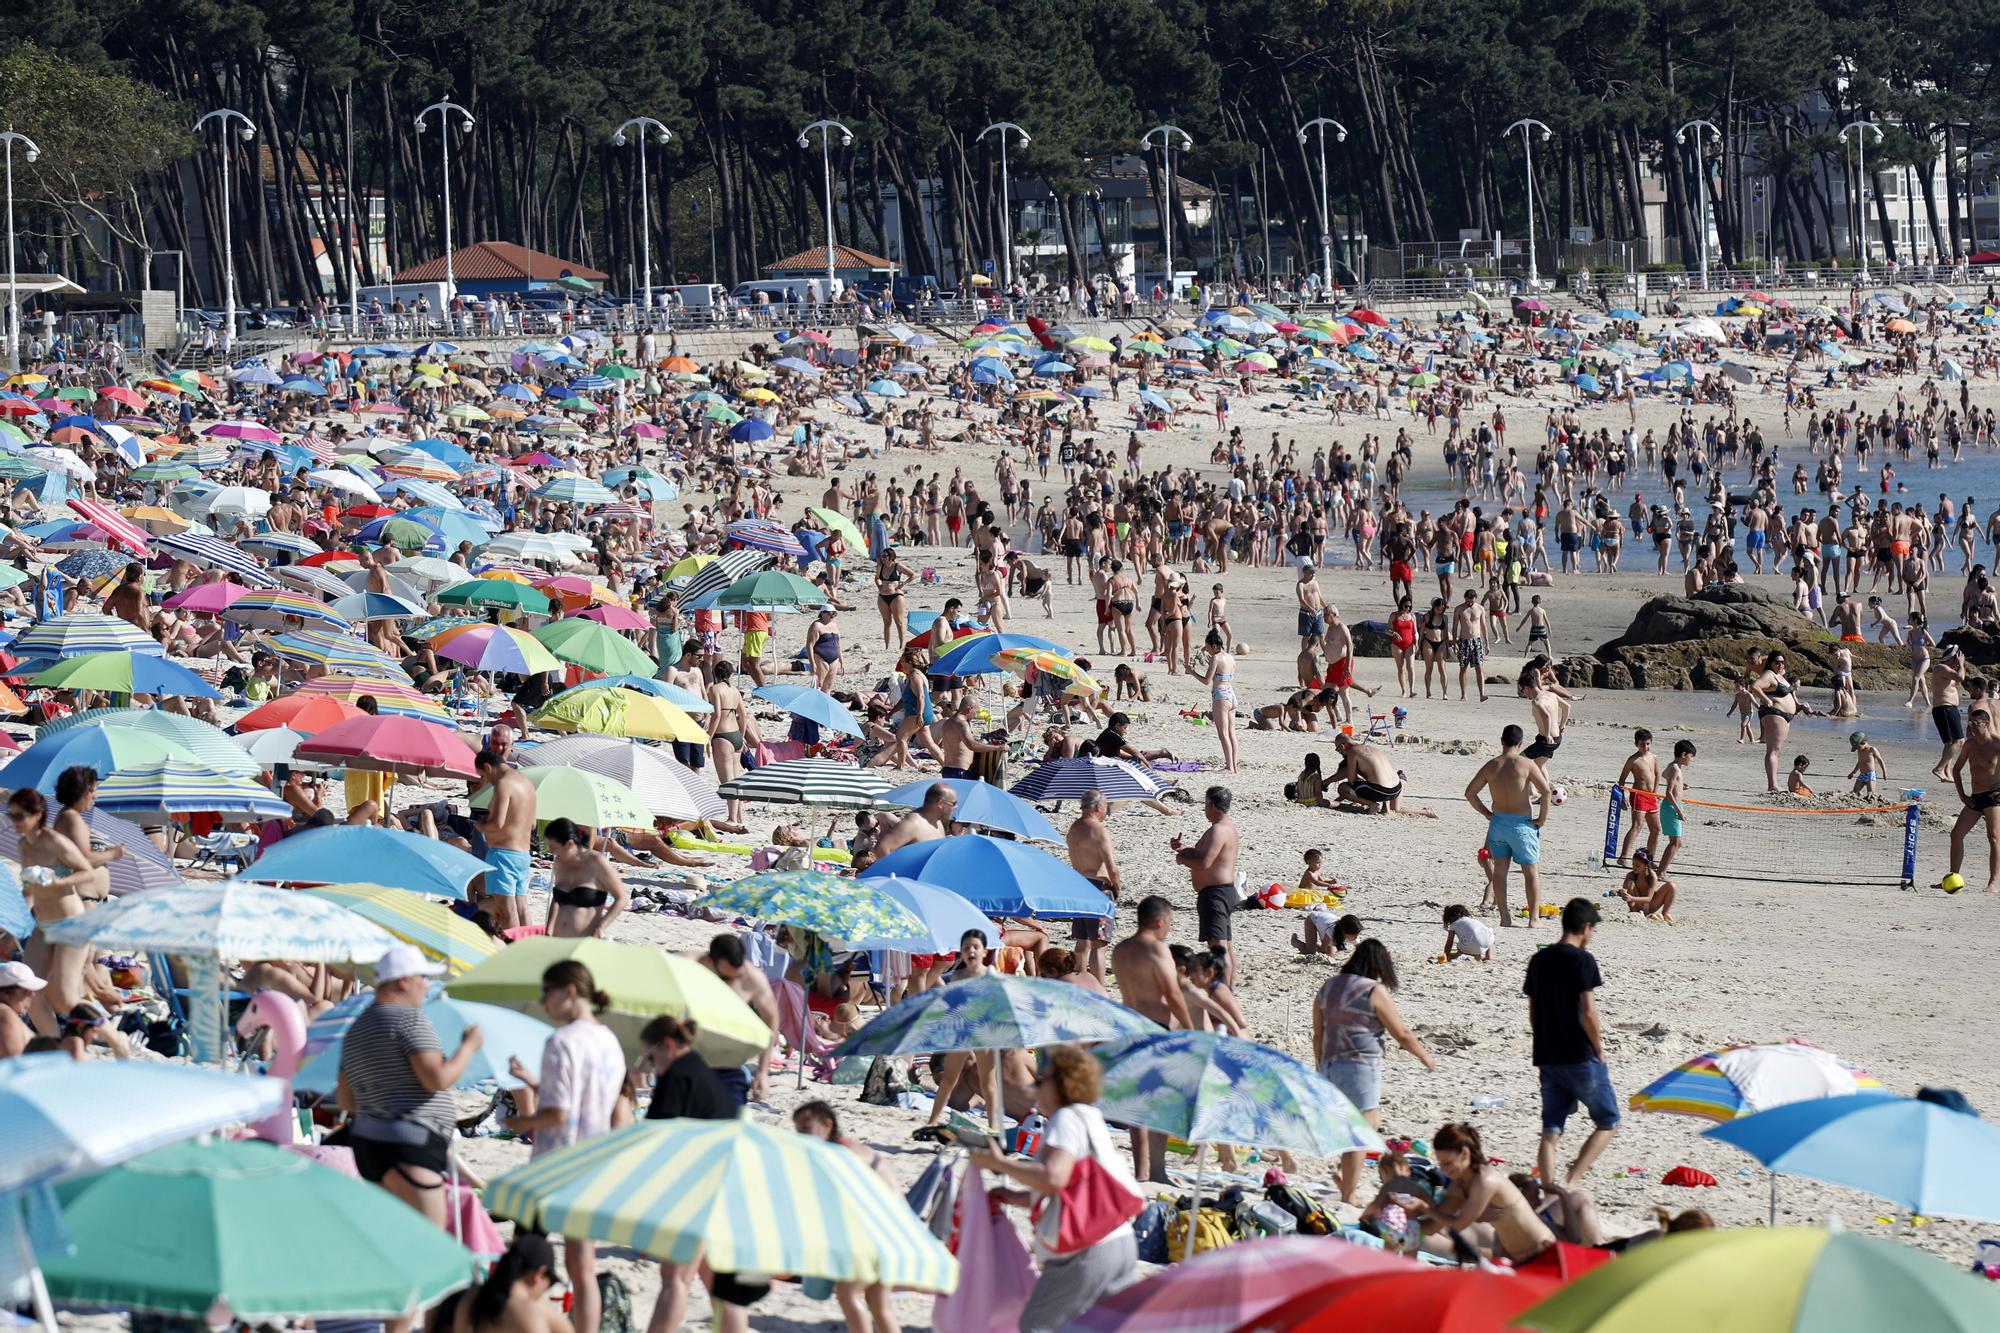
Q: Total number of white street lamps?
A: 11